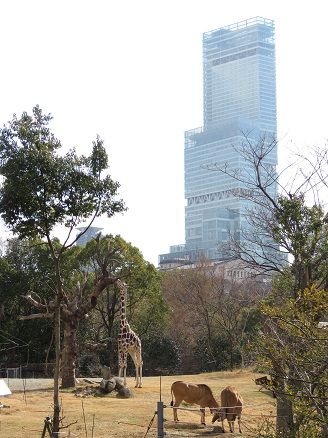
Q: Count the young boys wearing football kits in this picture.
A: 0